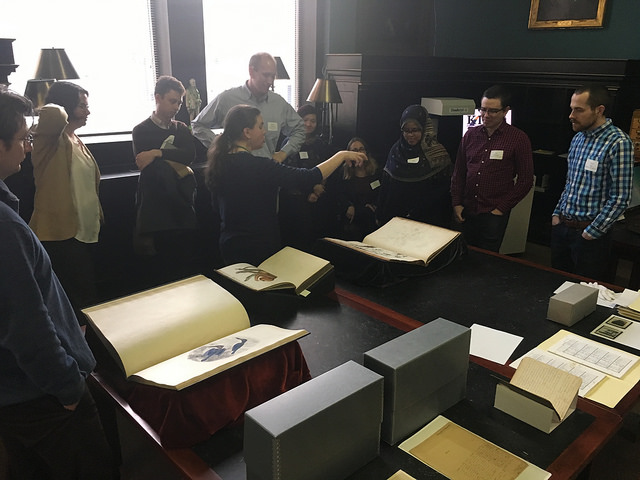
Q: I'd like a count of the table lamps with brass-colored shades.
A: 4